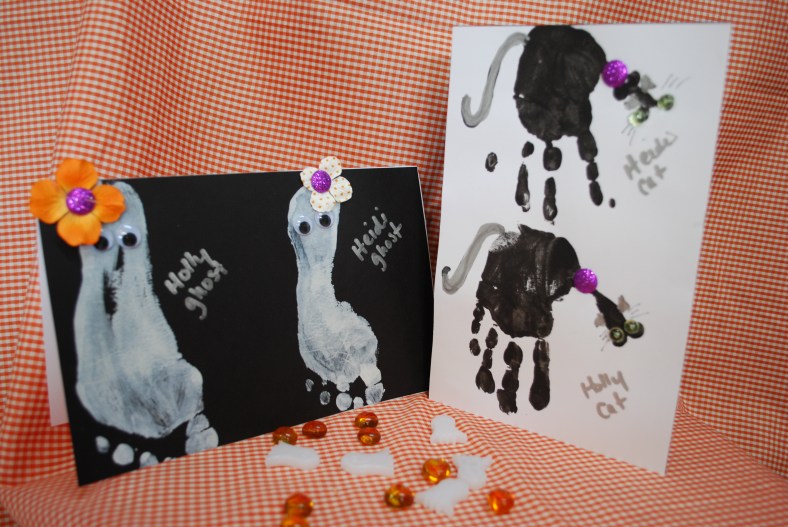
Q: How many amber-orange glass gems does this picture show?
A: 9